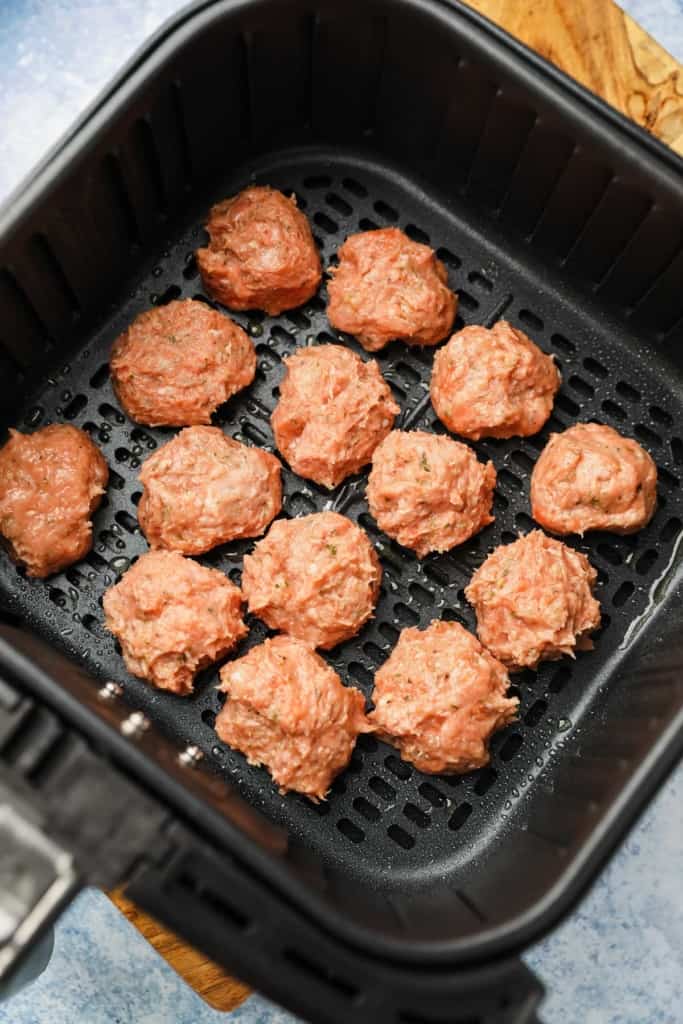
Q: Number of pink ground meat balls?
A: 14